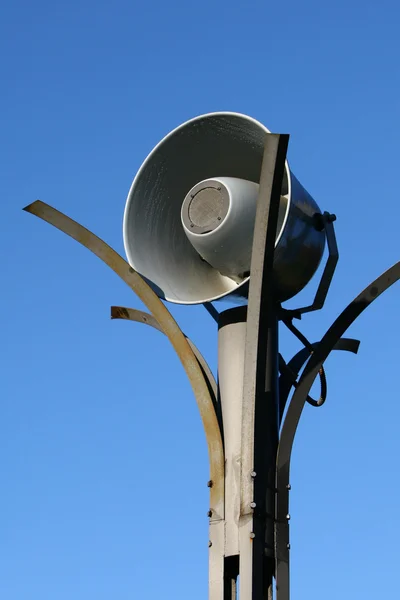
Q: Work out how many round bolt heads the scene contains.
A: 9